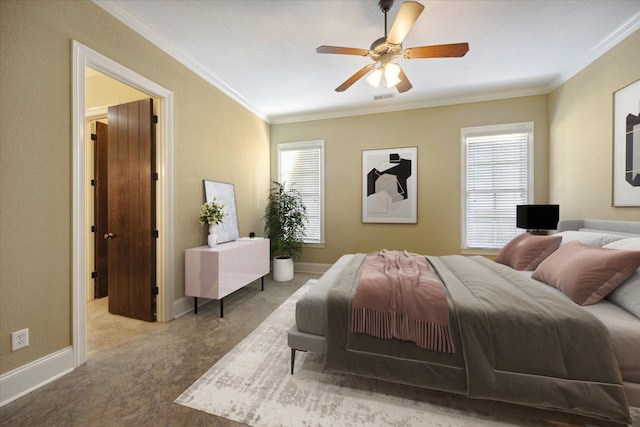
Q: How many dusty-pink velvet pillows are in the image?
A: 2